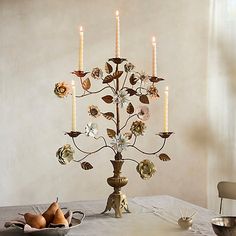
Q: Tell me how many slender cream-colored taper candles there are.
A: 5